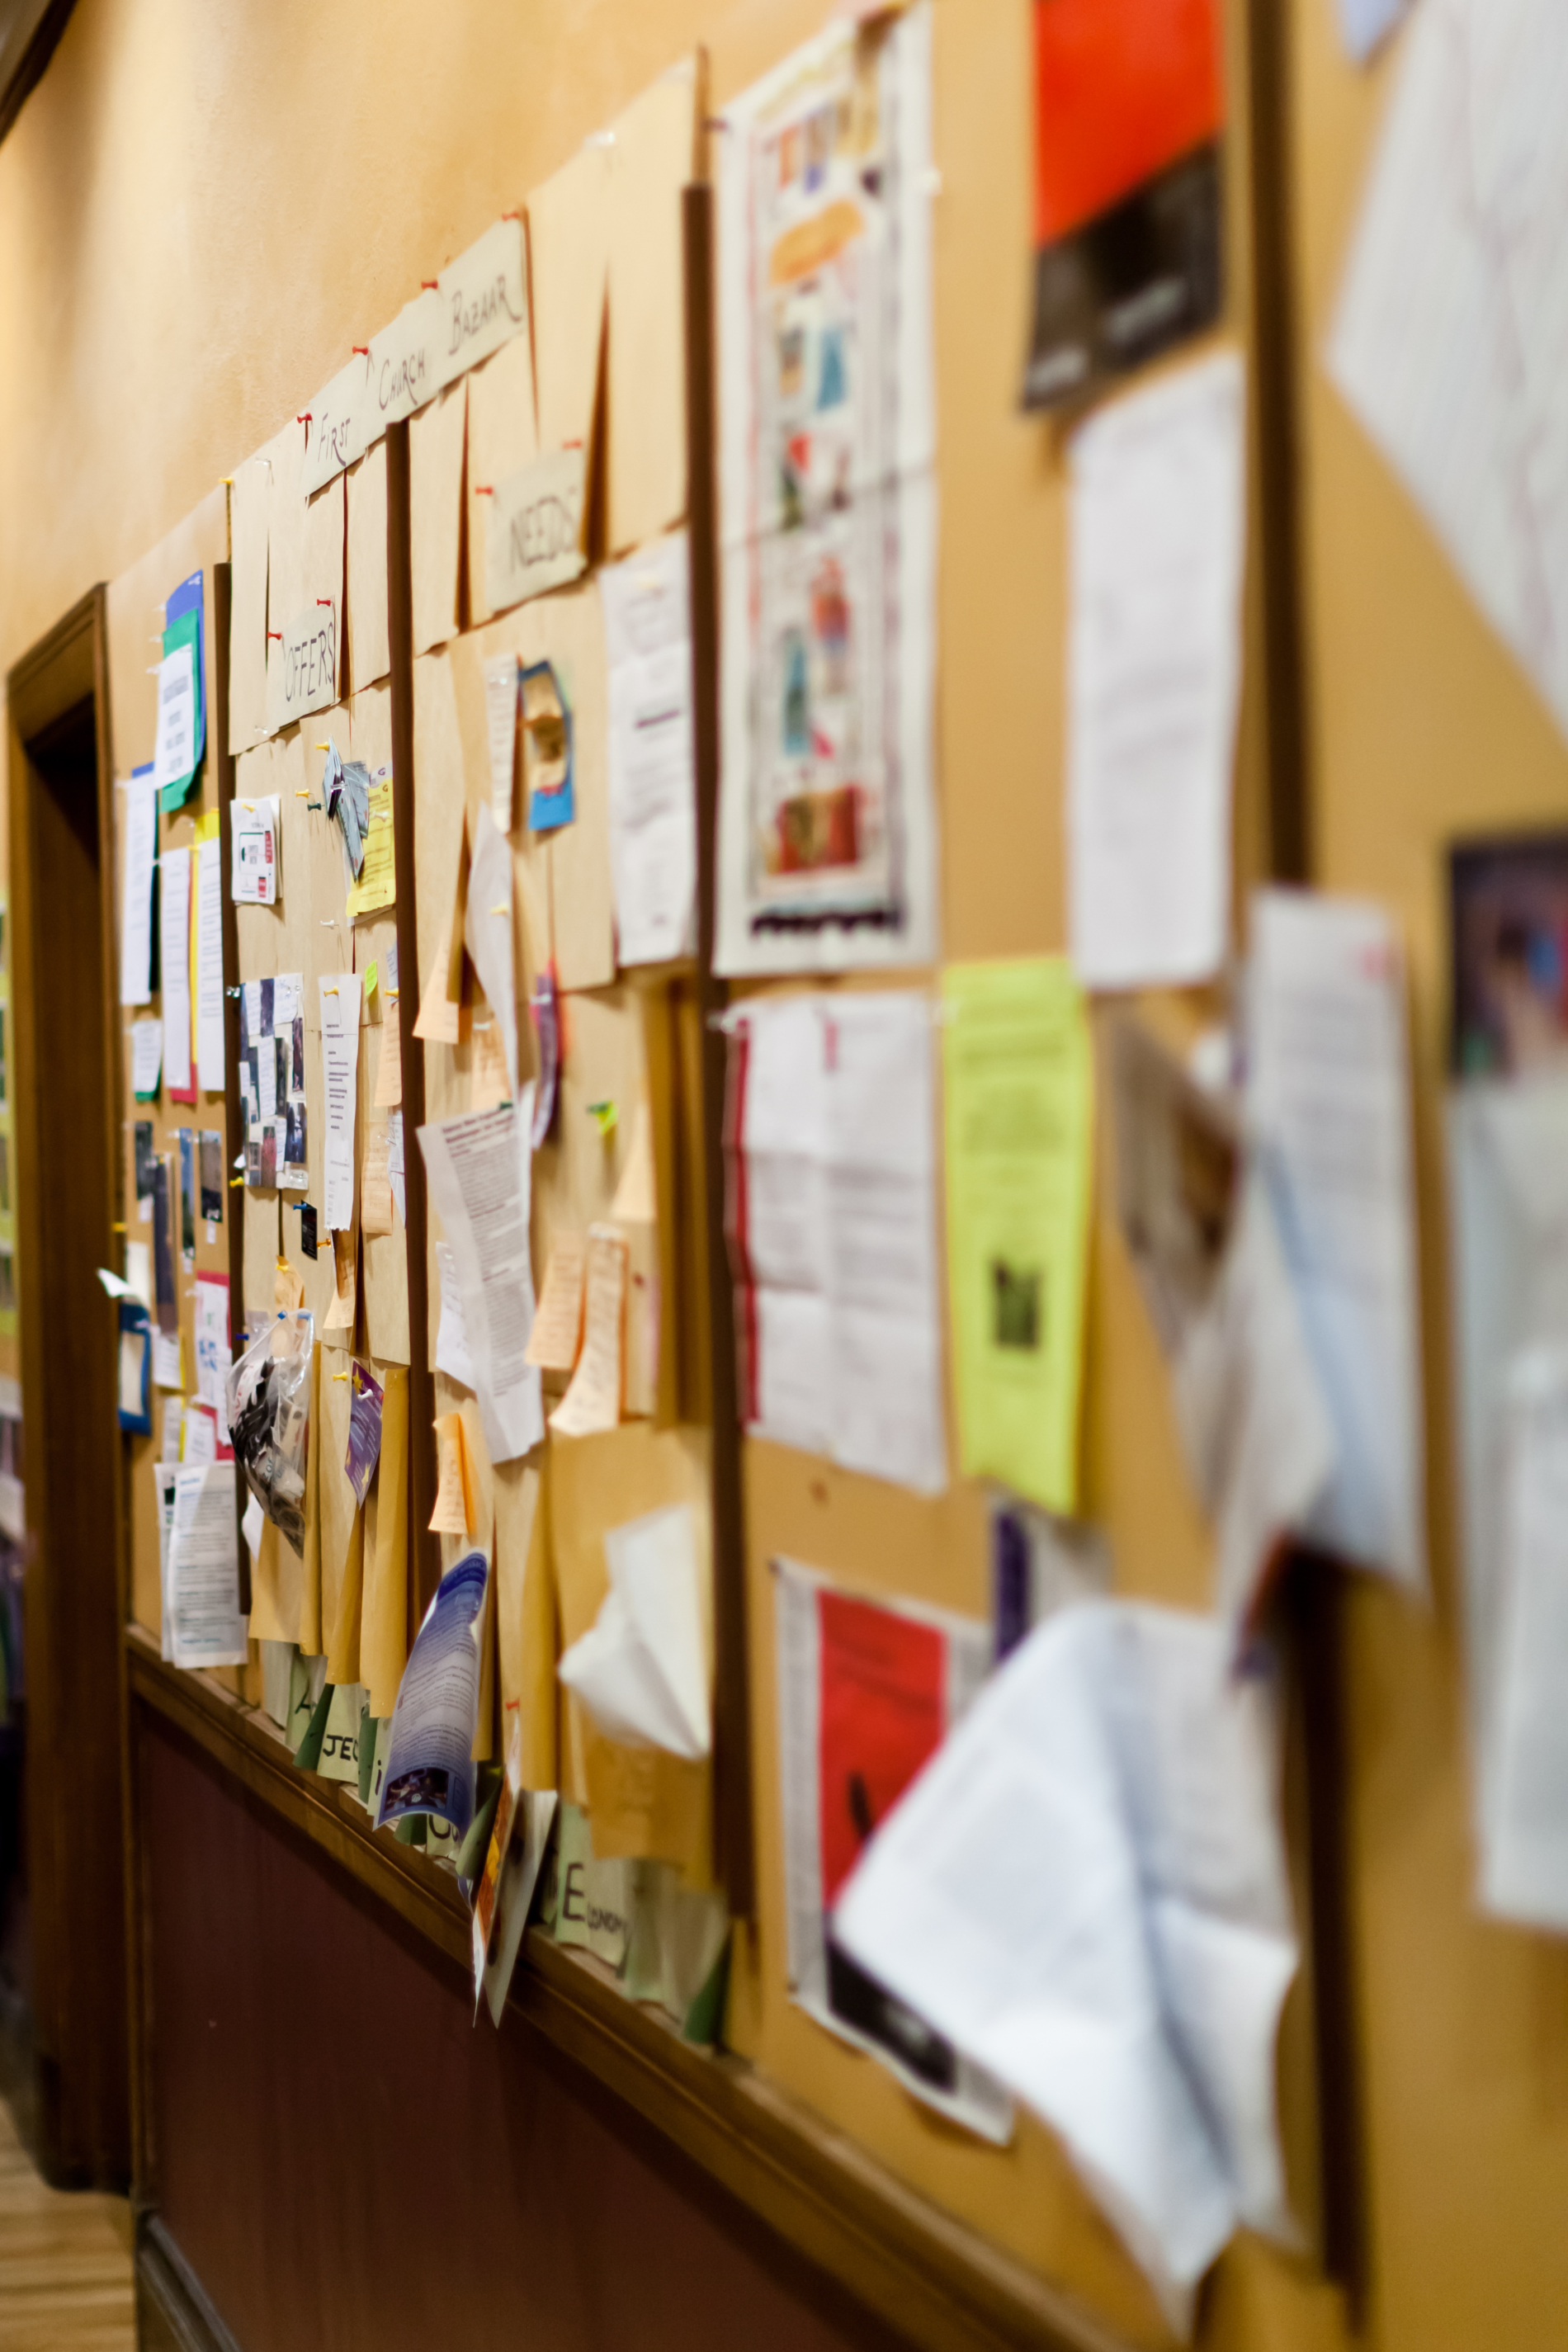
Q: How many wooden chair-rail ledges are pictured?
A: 1